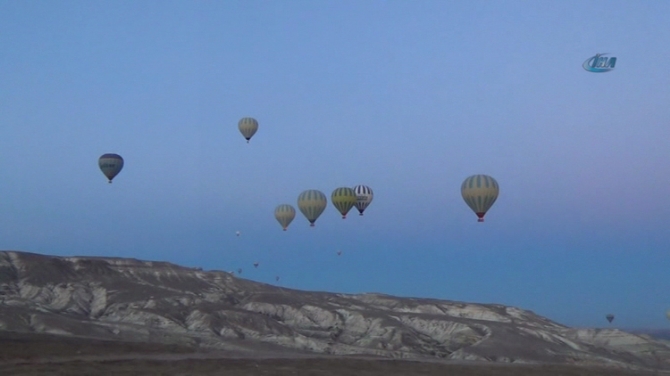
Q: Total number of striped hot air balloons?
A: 6